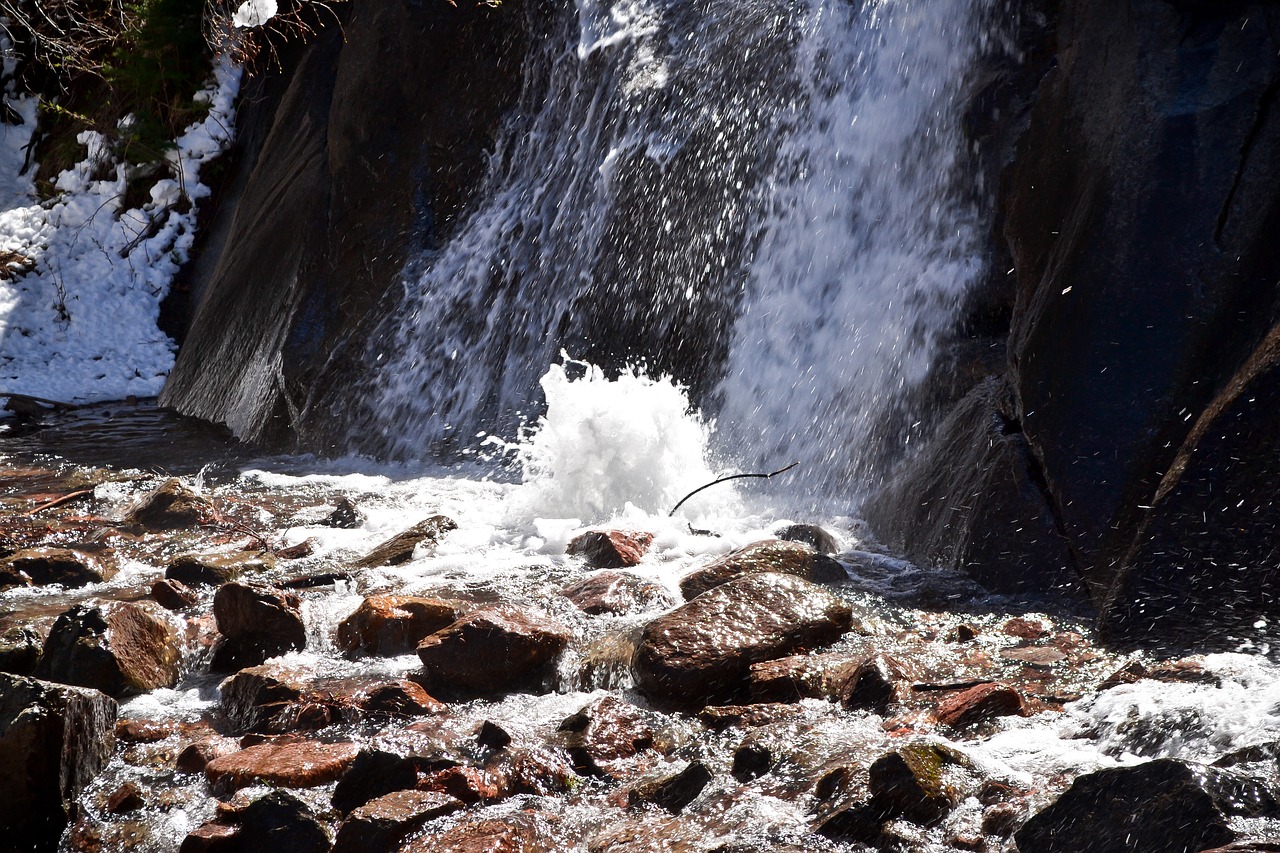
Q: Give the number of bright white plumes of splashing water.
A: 1